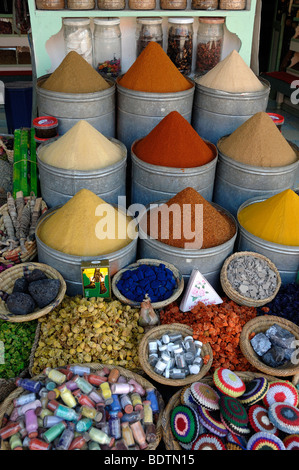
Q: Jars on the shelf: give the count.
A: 12